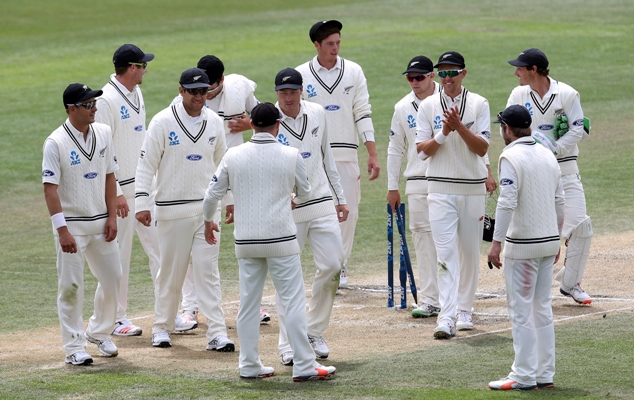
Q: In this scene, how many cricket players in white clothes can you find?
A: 11